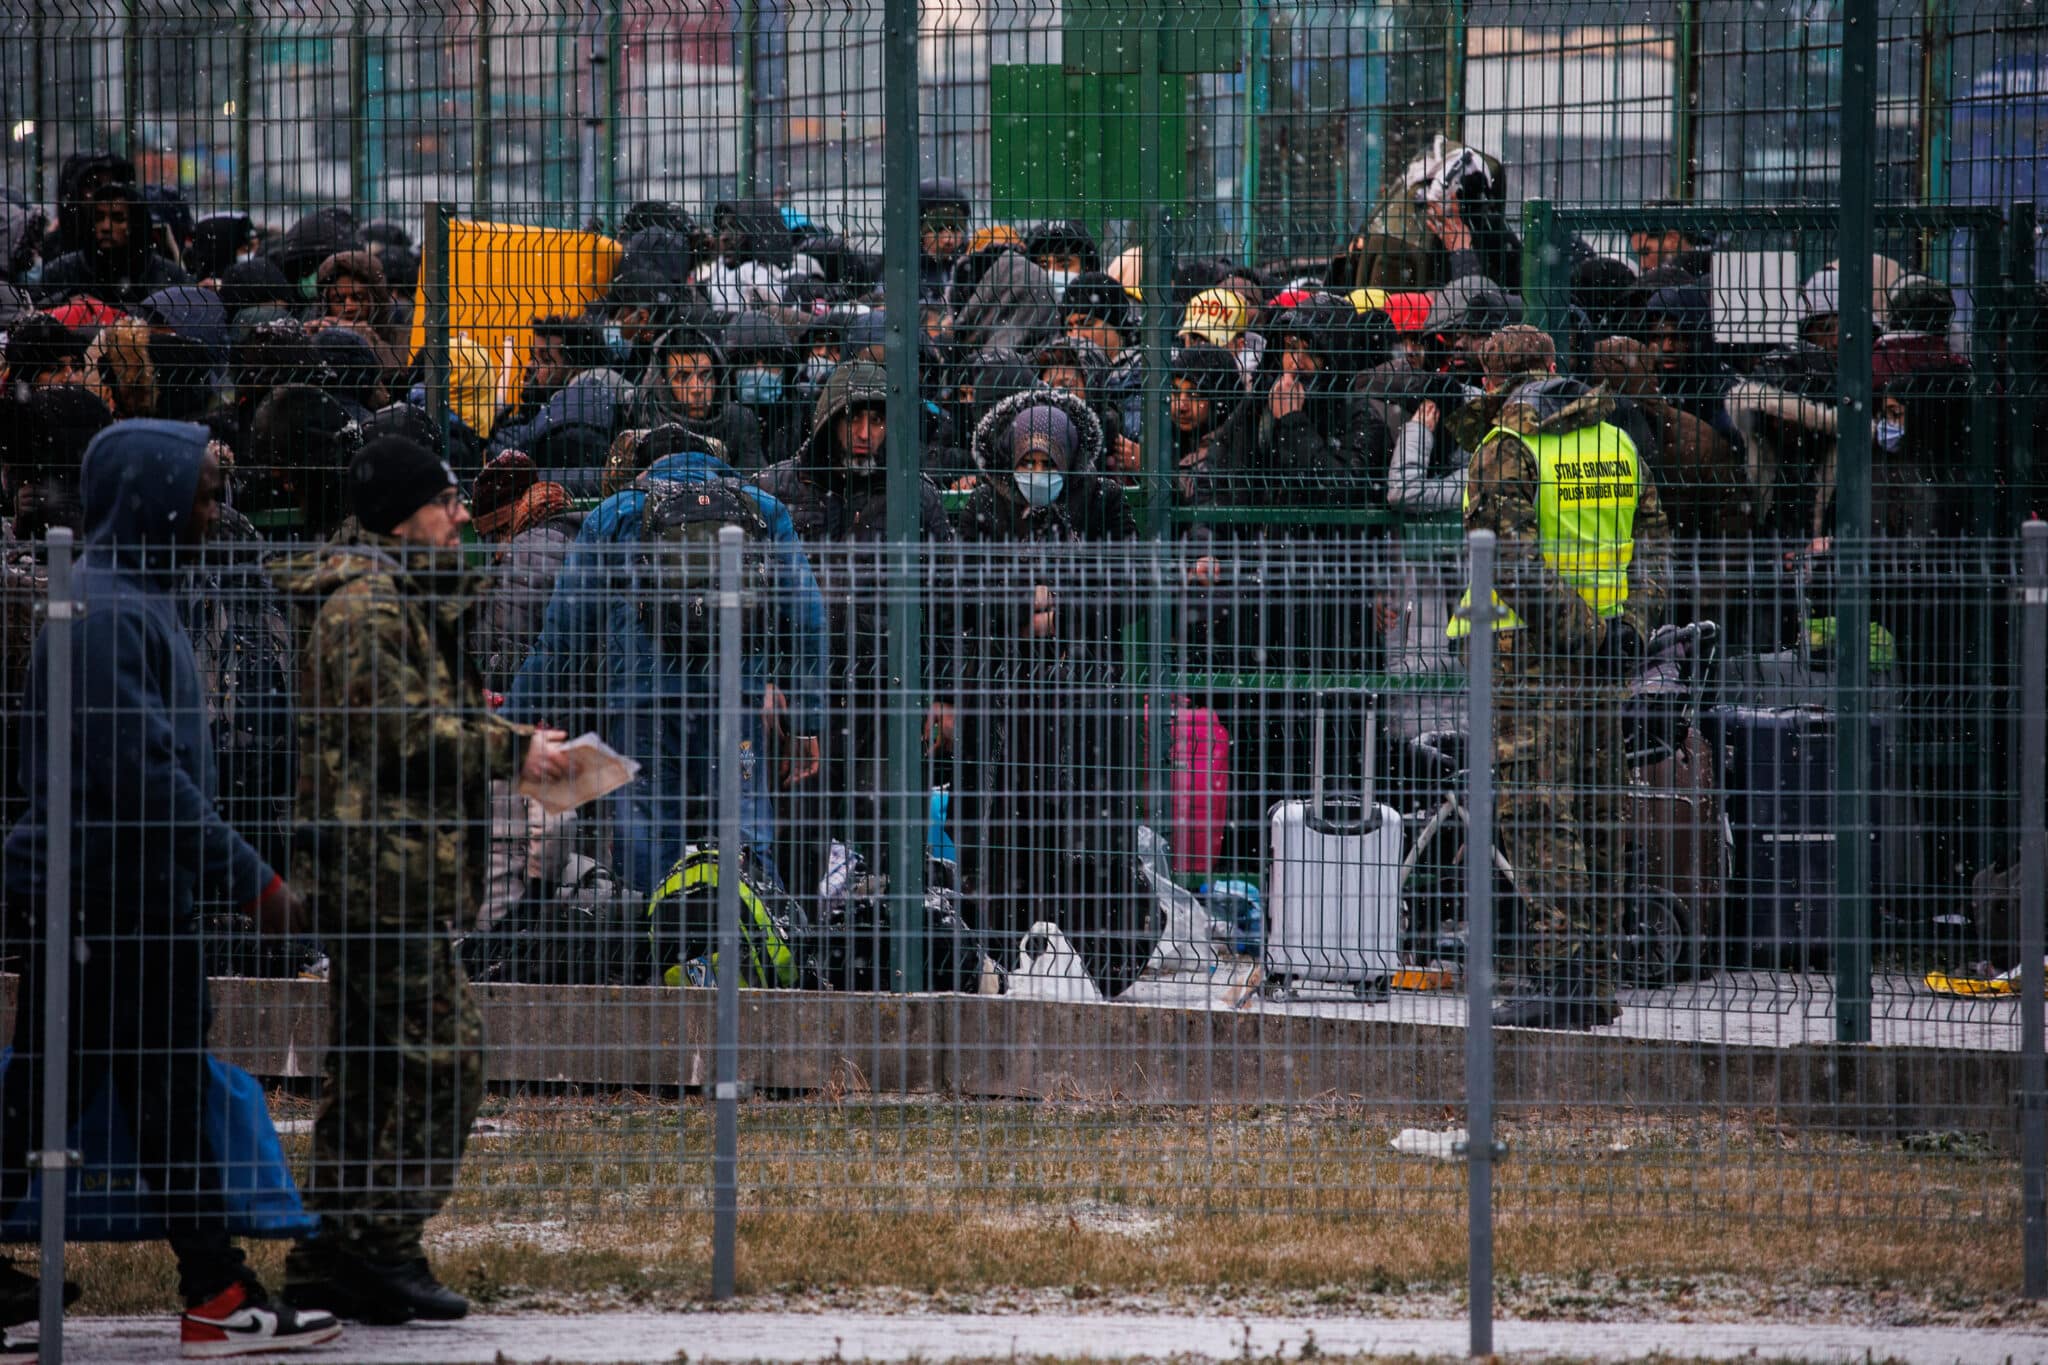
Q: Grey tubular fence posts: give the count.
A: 4